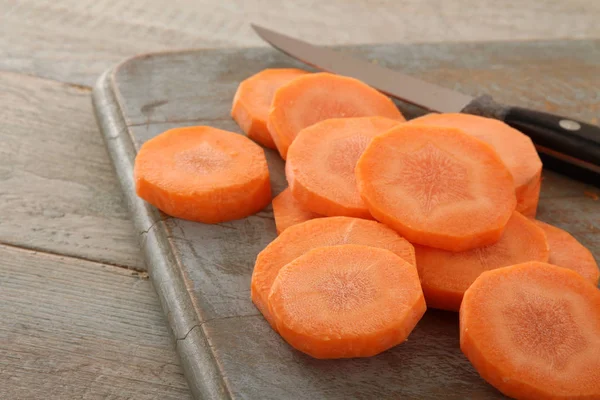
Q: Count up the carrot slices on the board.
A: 12